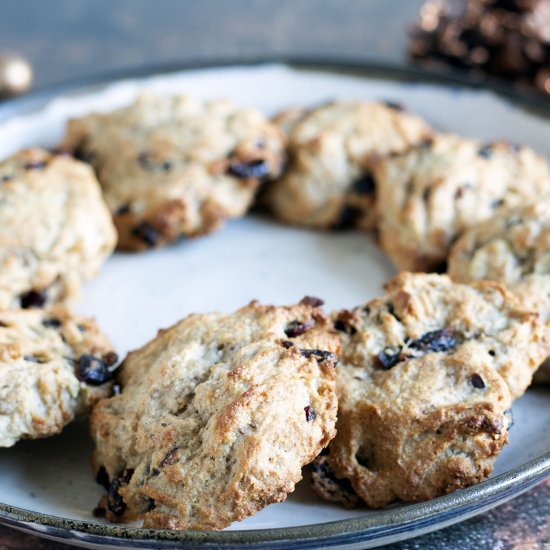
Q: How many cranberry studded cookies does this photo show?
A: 8